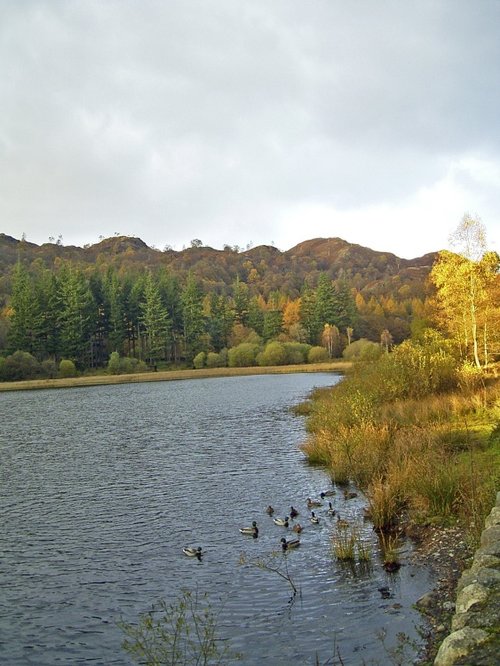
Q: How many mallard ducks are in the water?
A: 13